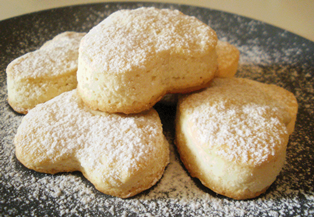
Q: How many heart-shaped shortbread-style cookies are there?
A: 5